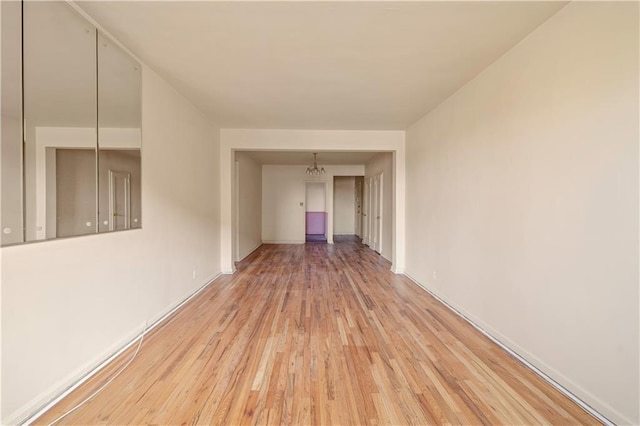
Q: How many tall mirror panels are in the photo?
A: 3